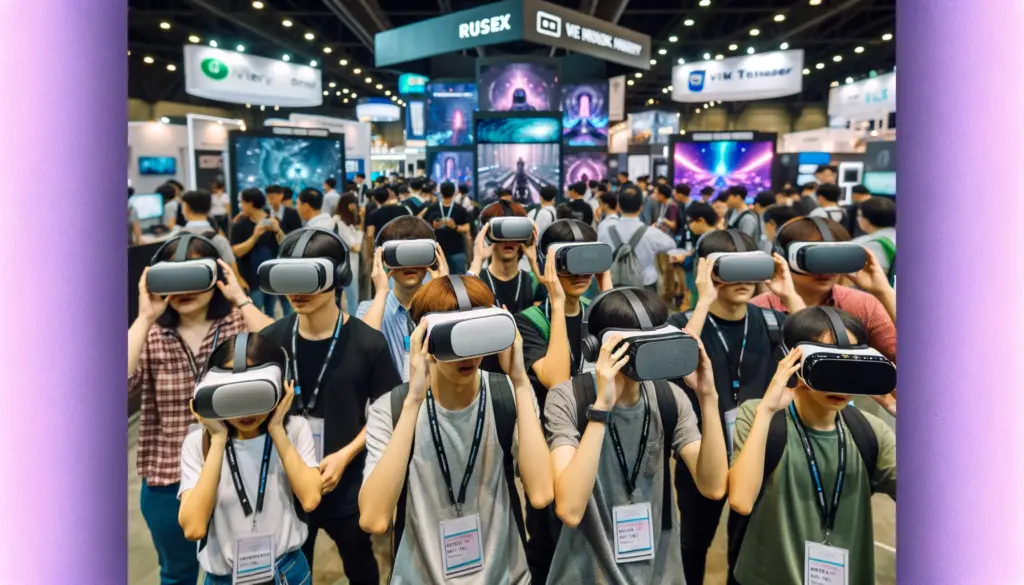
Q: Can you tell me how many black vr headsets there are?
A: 1